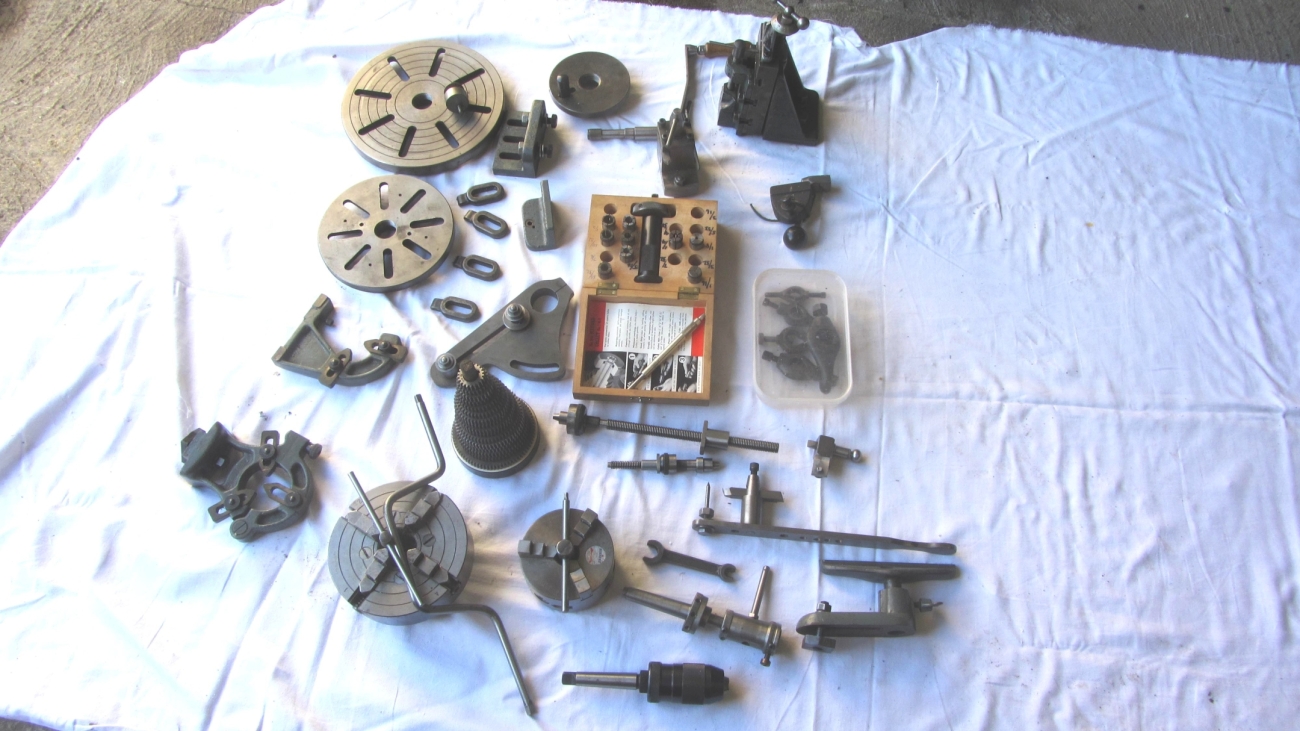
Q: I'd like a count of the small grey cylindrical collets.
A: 9